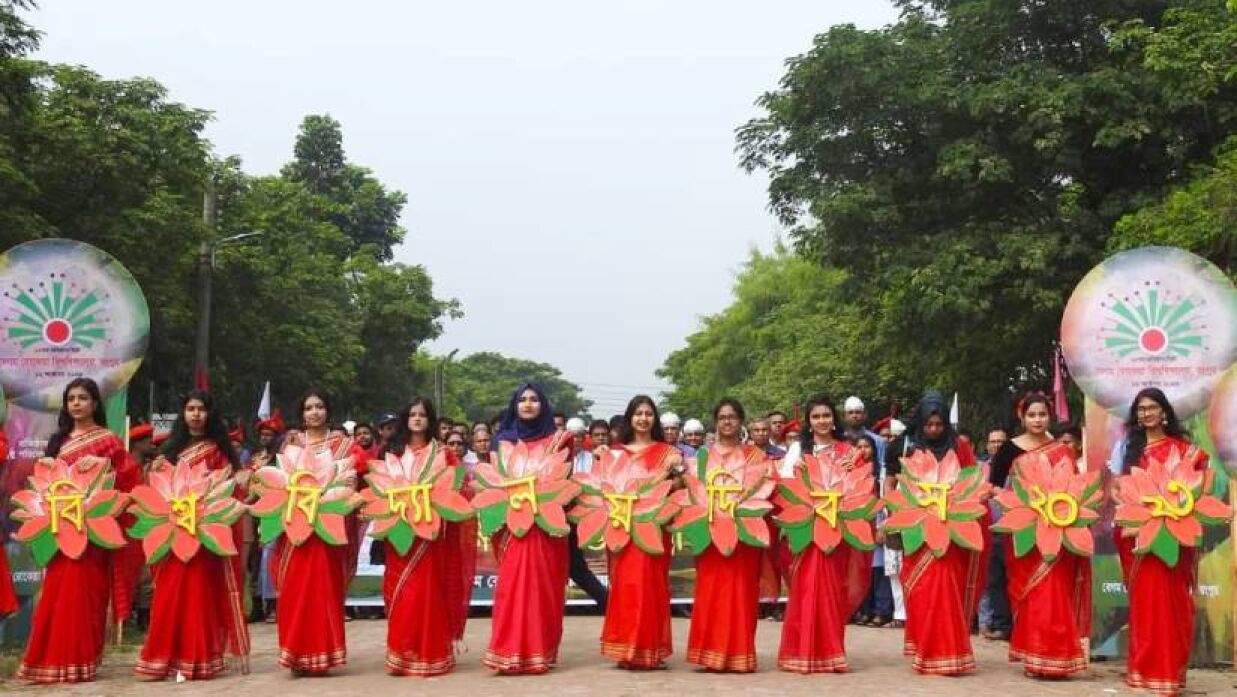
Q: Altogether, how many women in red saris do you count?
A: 11